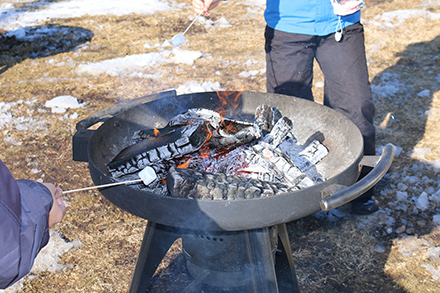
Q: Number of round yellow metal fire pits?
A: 0